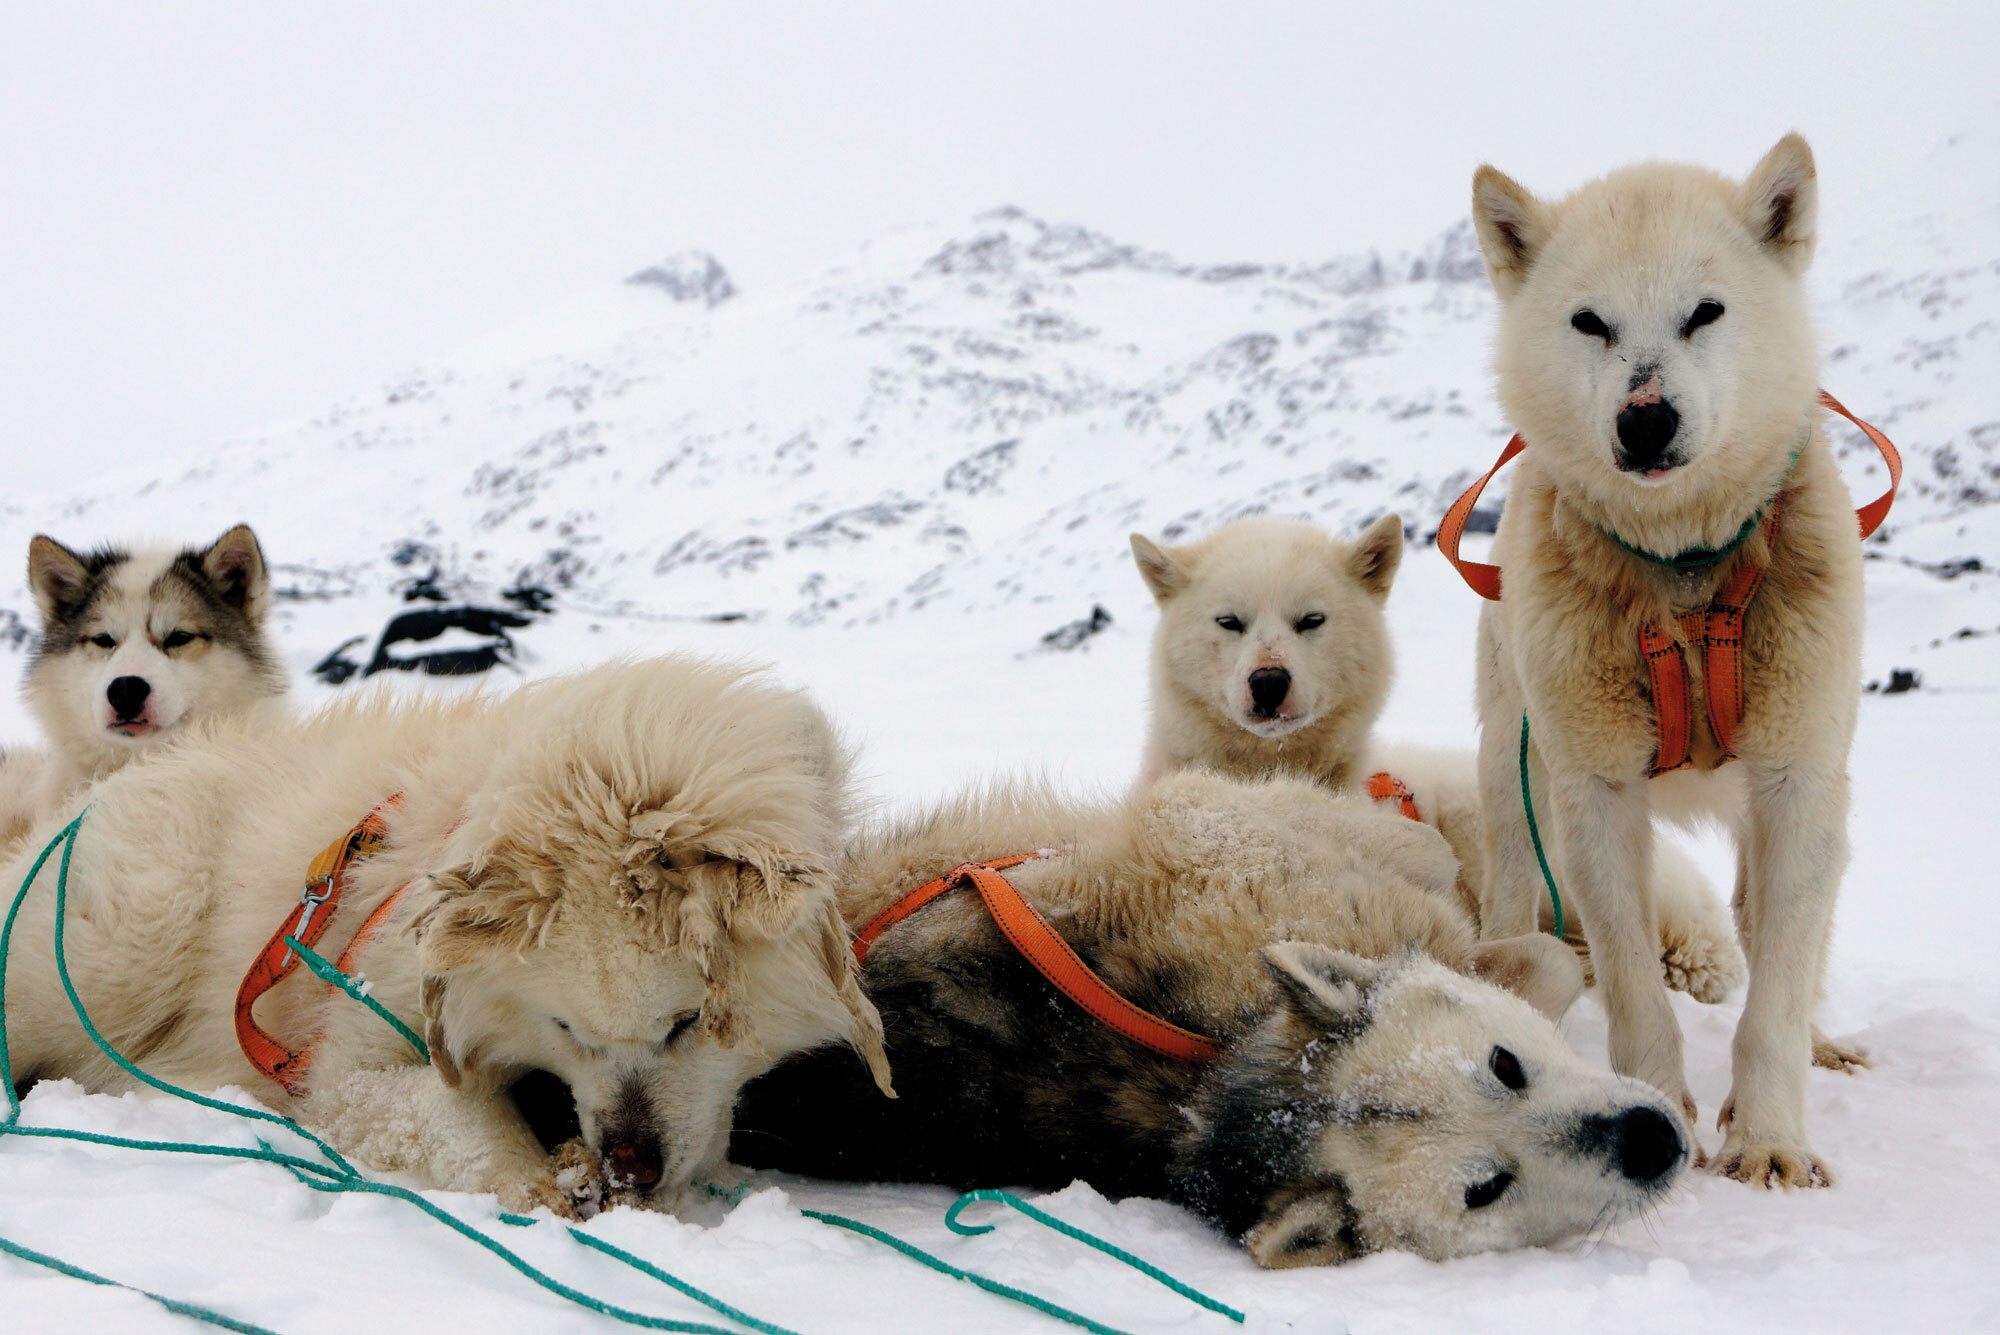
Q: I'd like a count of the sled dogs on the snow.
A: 5